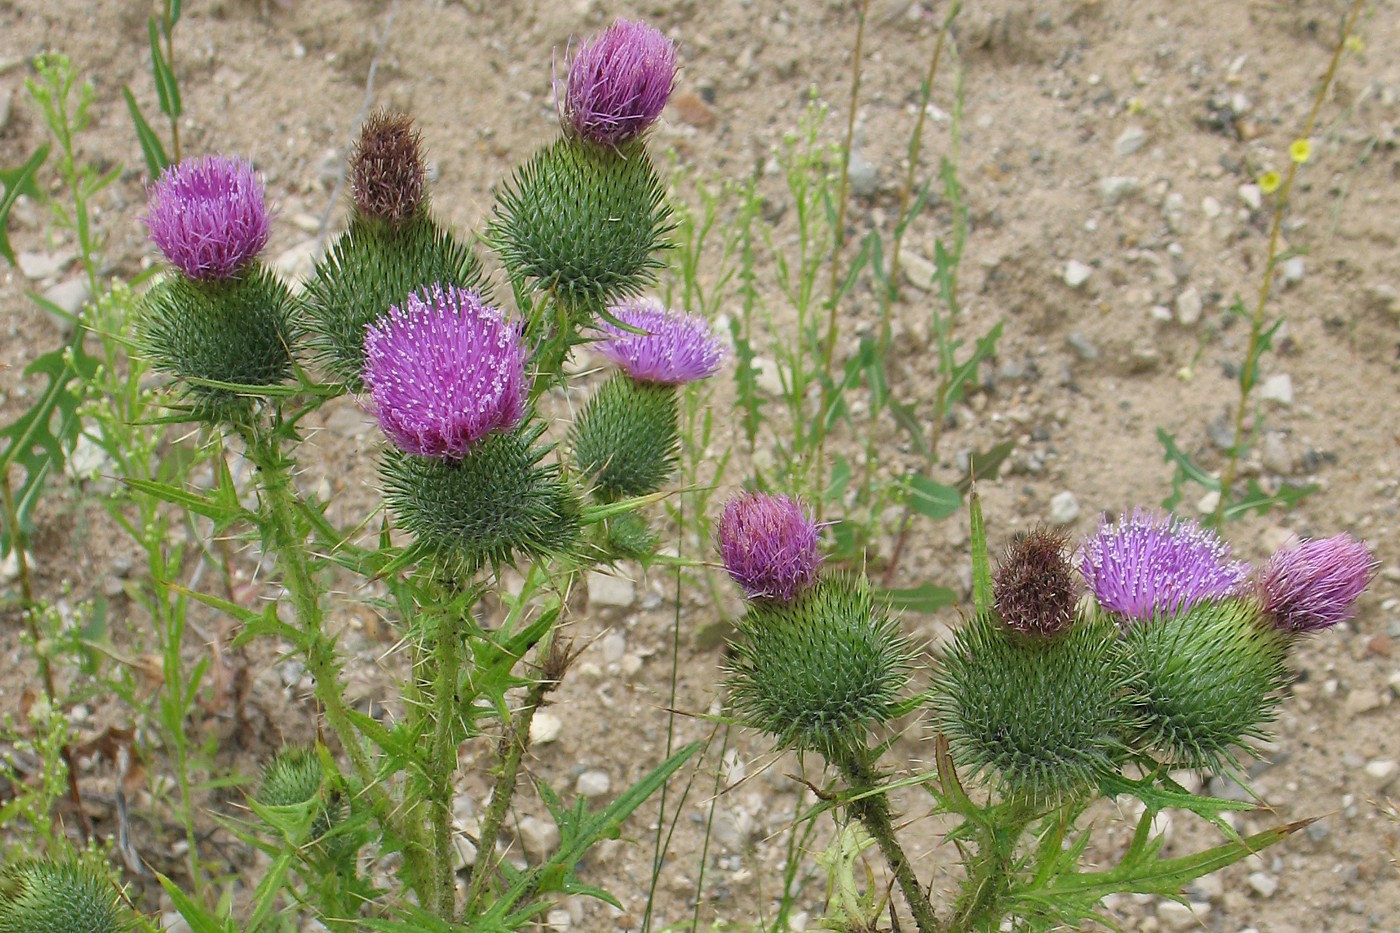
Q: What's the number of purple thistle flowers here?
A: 7